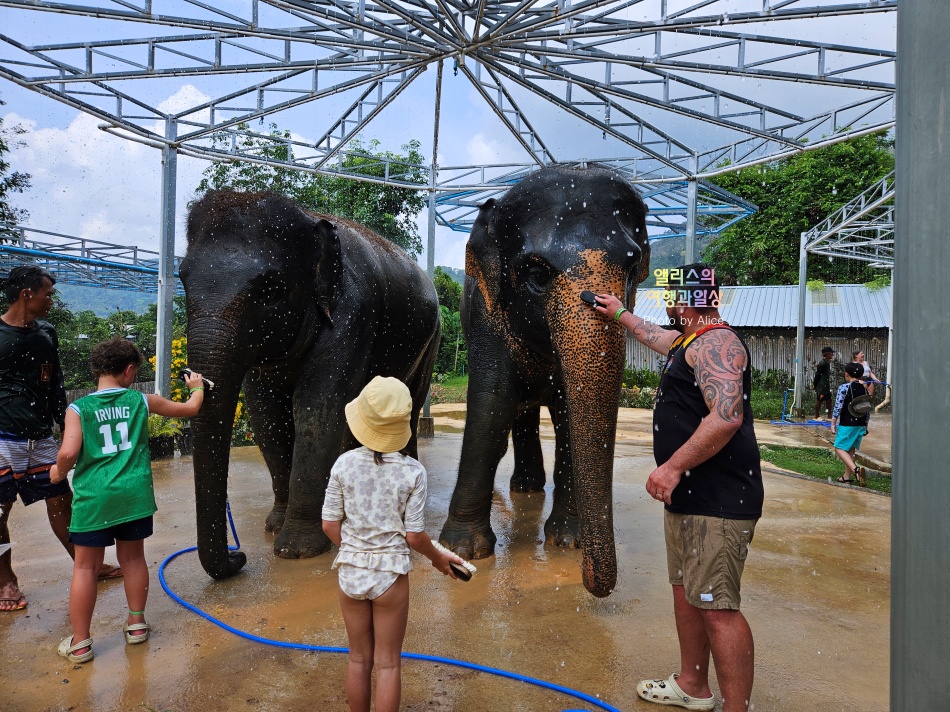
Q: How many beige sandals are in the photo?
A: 3